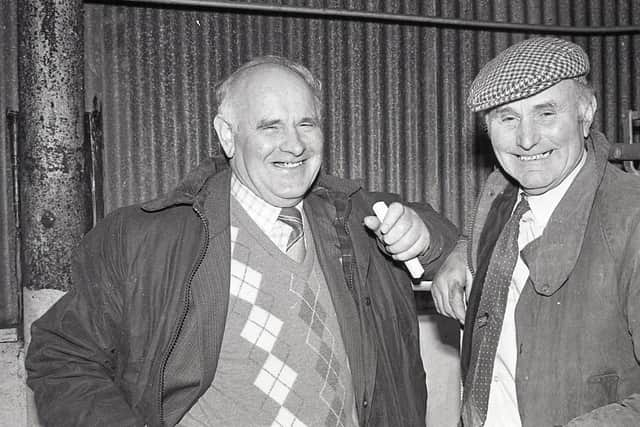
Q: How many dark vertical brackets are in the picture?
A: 2